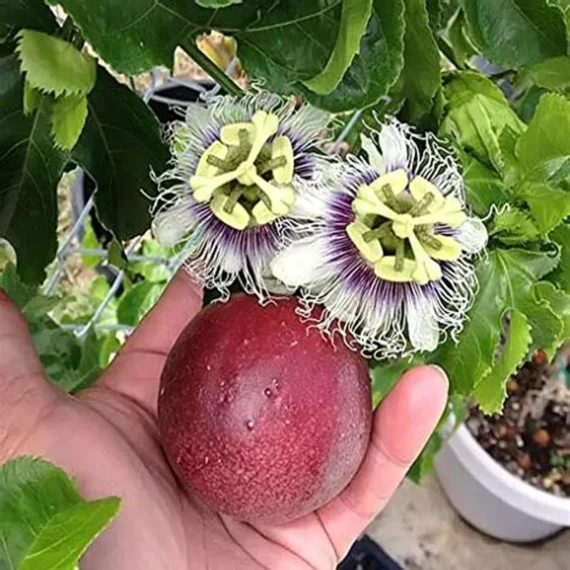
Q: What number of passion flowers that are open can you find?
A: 2